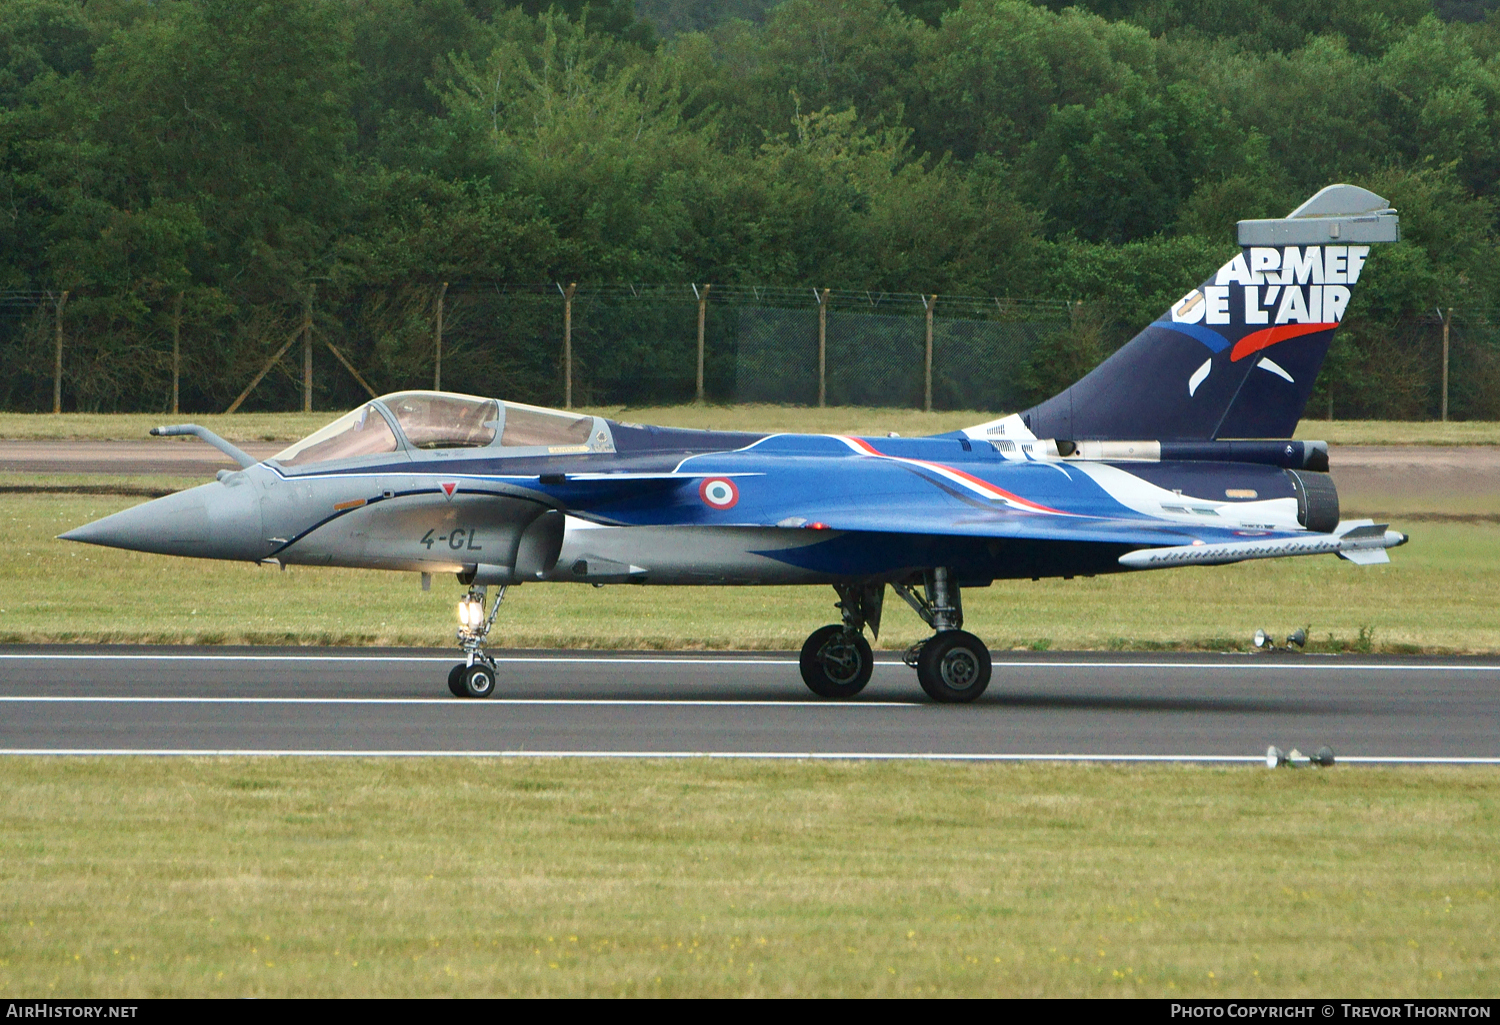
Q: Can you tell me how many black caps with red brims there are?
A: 0